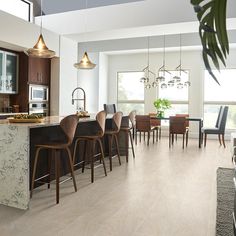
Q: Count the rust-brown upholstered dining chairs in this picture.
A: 4